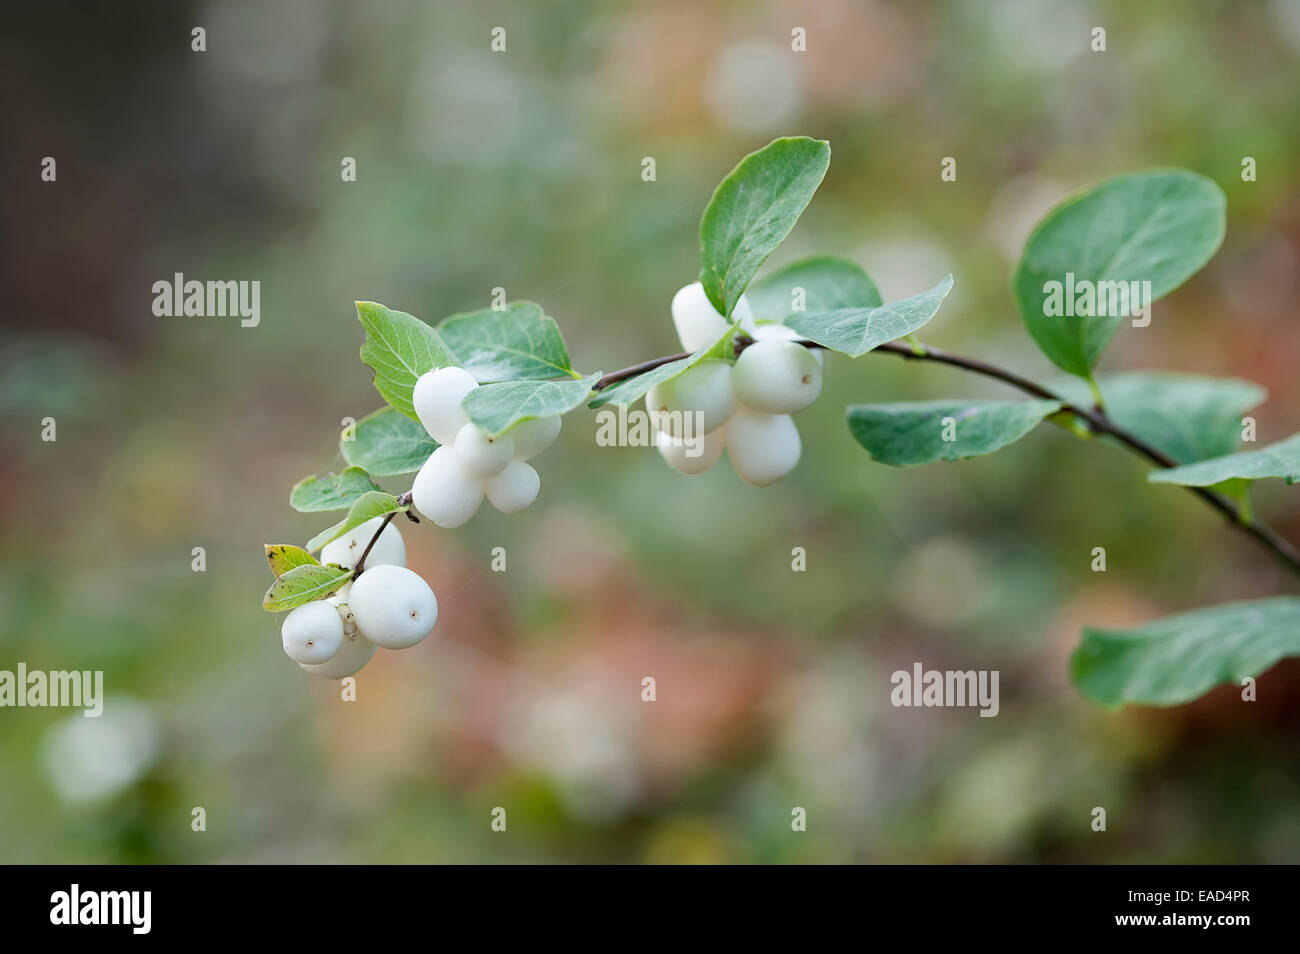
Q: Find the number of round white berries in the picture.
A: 15